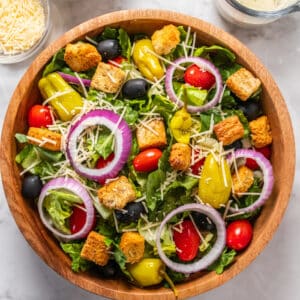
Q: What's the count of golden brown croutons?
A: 13